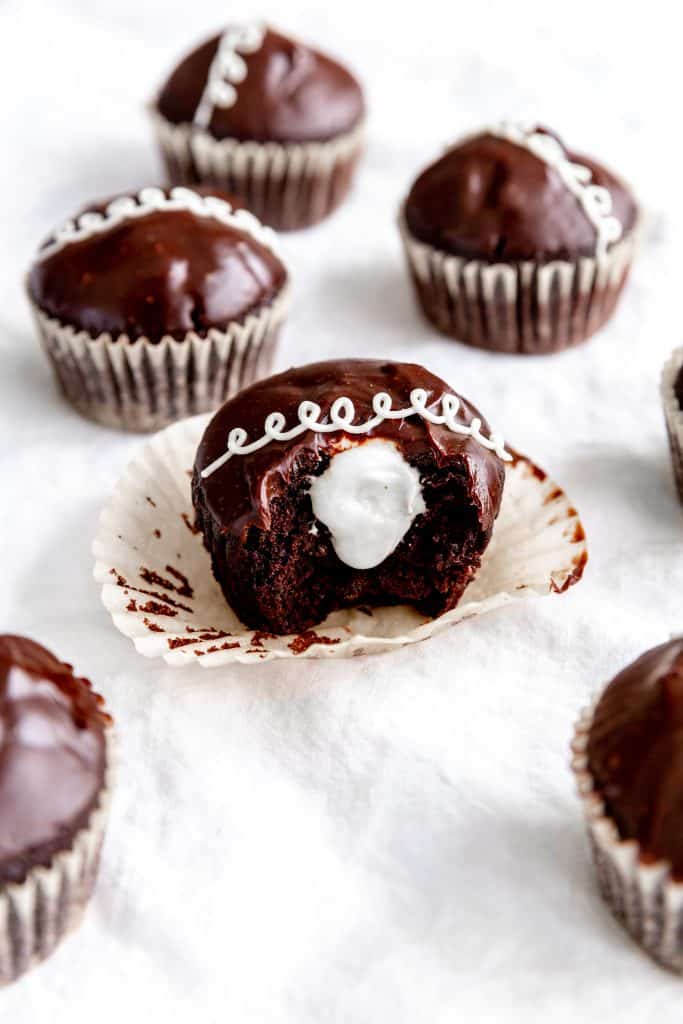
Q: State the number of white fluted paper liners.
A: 7